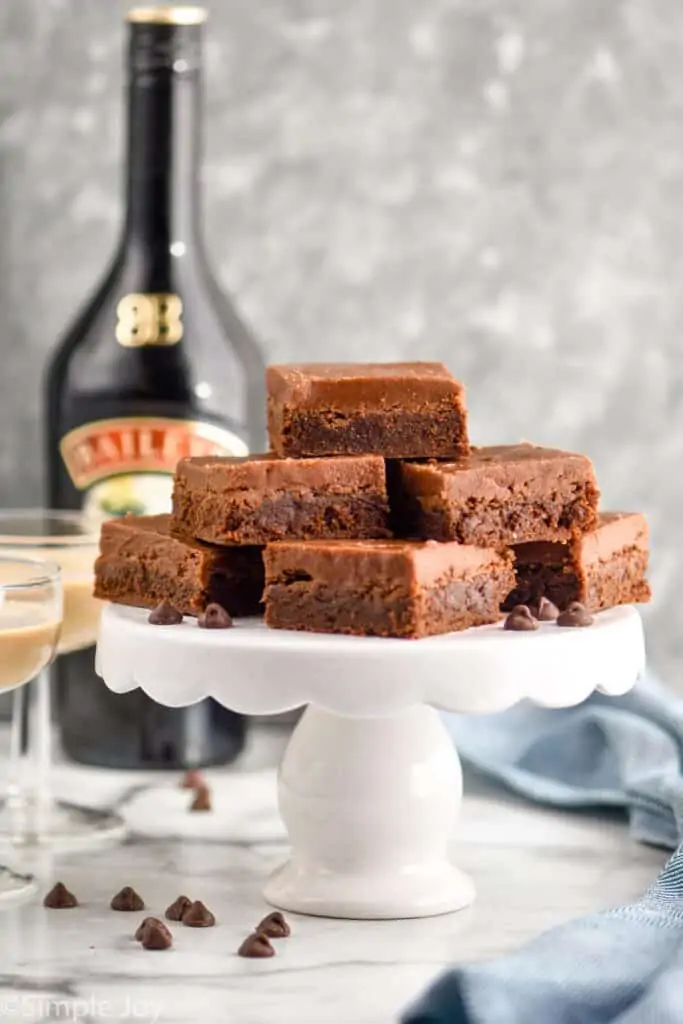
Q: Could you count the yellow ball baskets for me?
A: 0